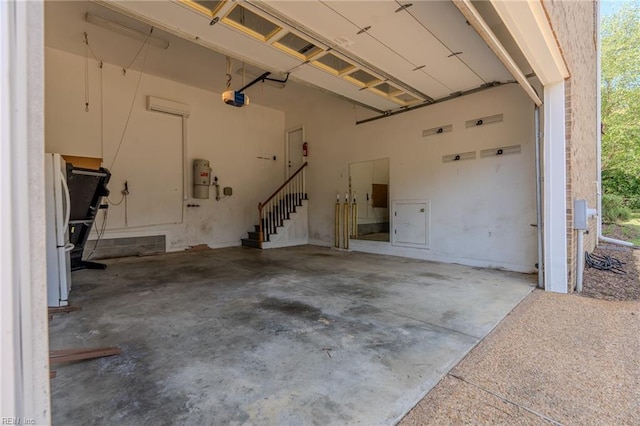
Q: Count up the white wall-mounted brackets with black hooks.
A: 4